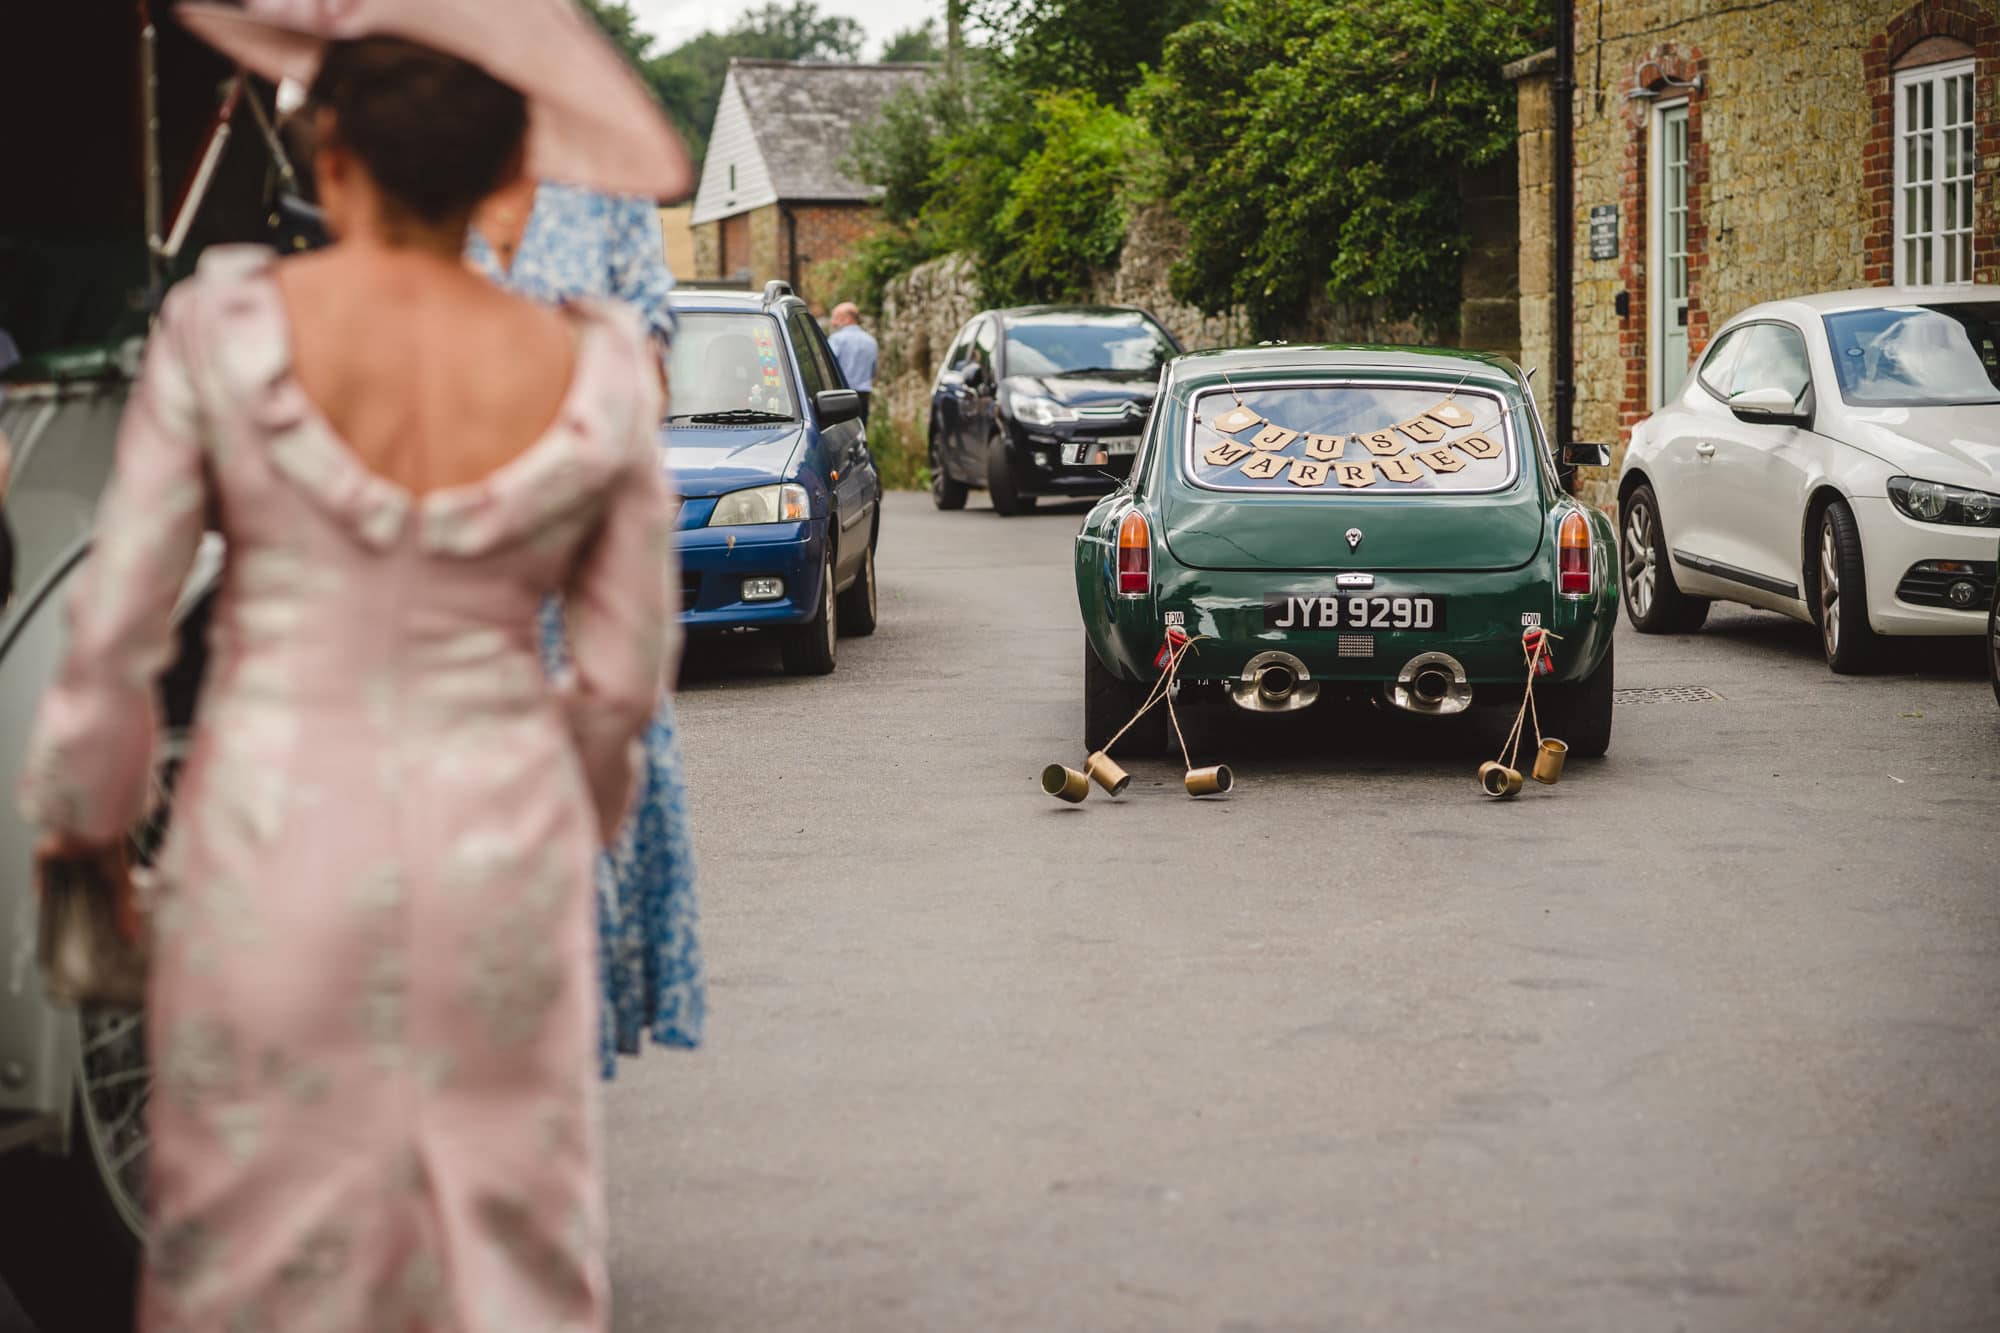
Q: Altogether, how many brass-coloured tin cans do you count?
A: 6